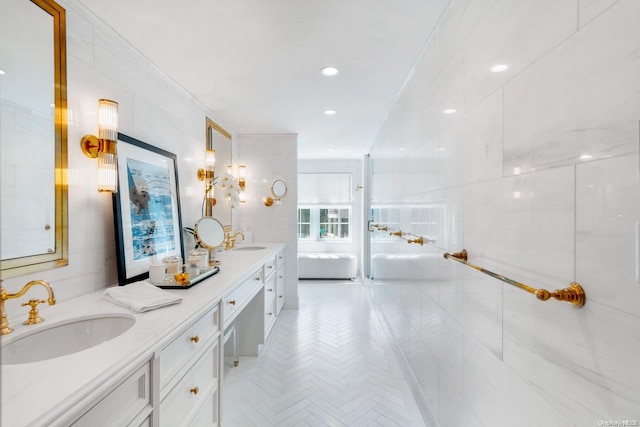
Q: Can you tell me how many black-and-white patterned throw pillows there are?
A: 0